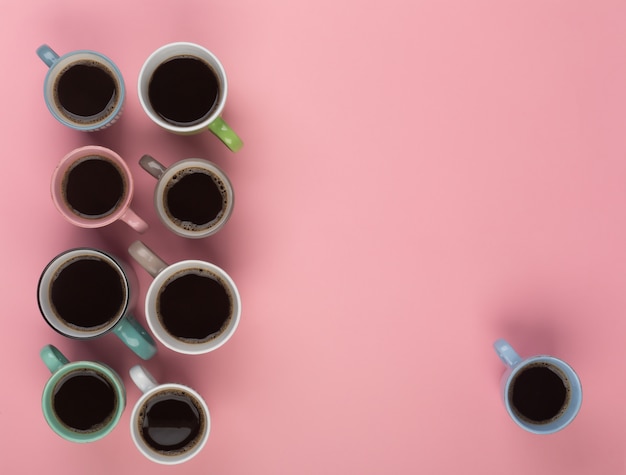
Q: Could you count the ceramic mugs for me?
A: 9